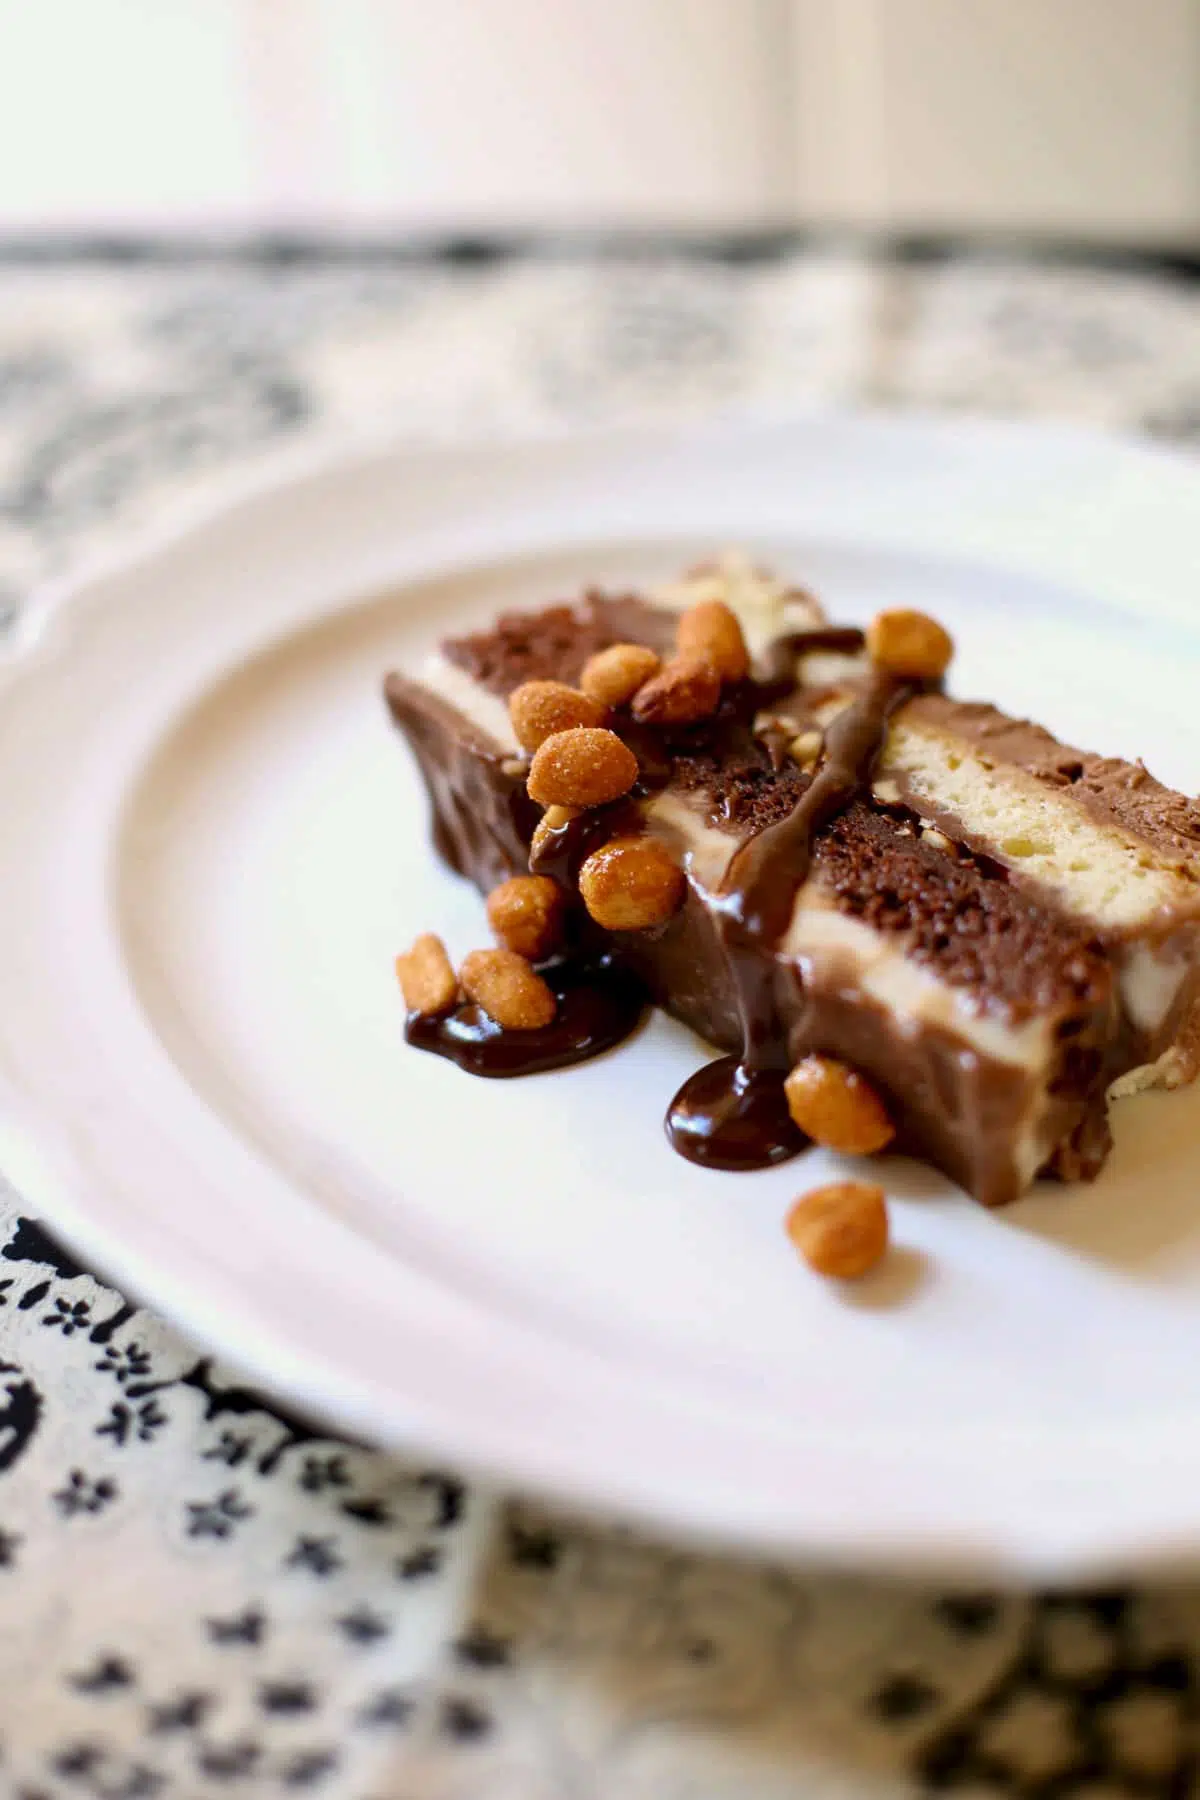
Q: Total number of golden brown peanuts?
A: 13